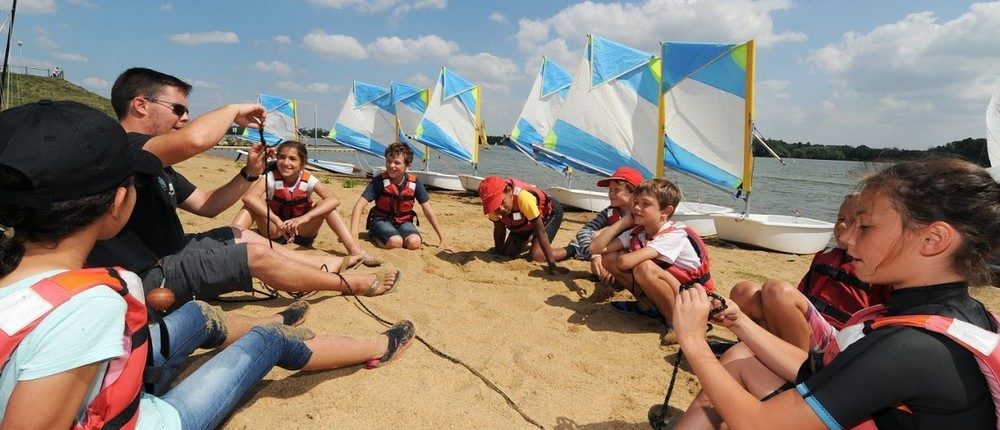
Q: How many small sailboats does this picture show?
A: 7